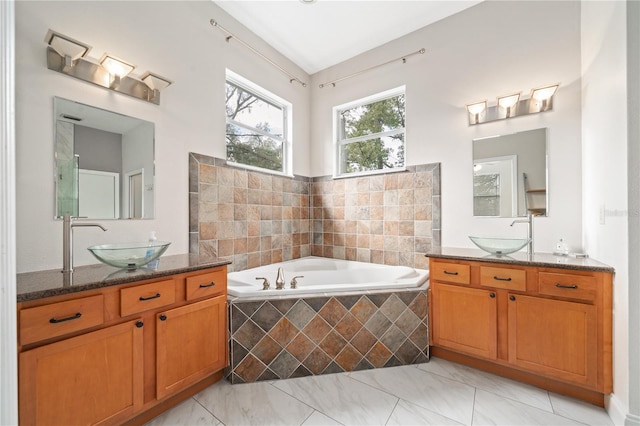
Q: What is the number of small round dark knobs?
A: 4